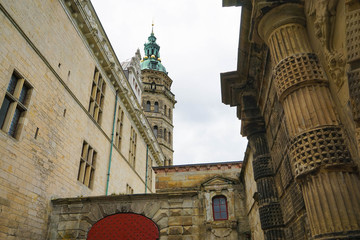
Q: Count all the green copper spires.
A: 1